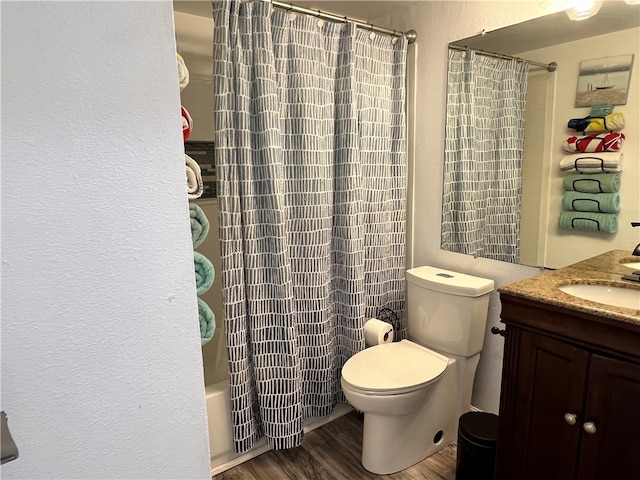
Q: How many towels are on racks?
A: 6